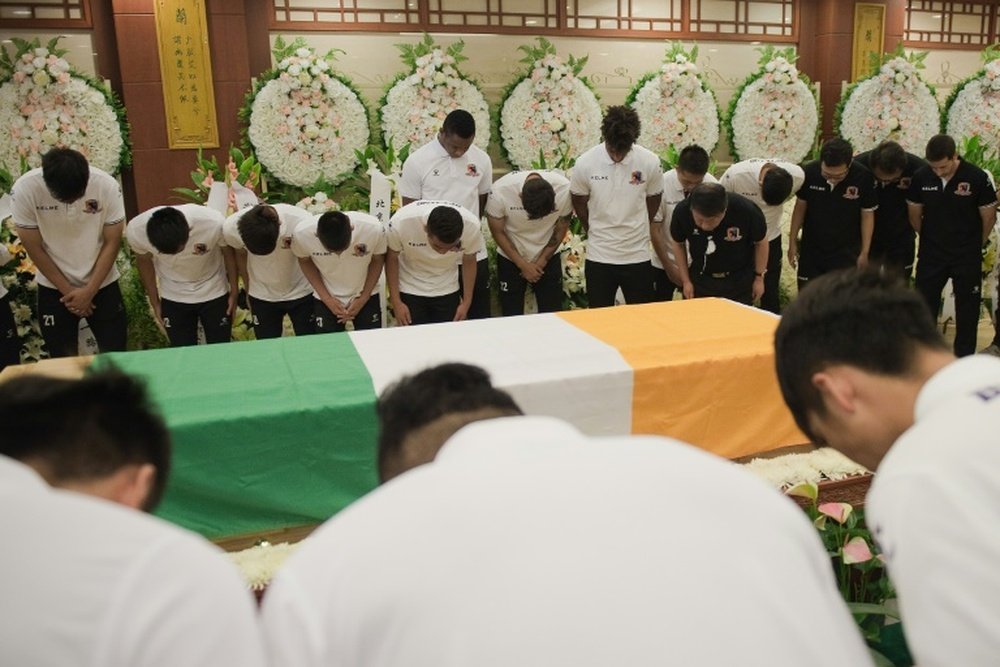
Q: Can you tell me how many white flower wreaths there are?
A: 8